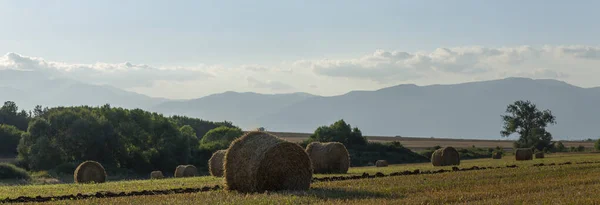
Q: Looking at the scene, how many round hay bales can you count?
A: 11